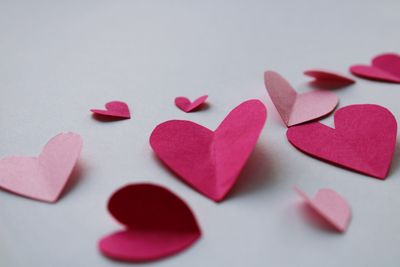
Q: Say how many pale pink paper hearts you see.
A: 3